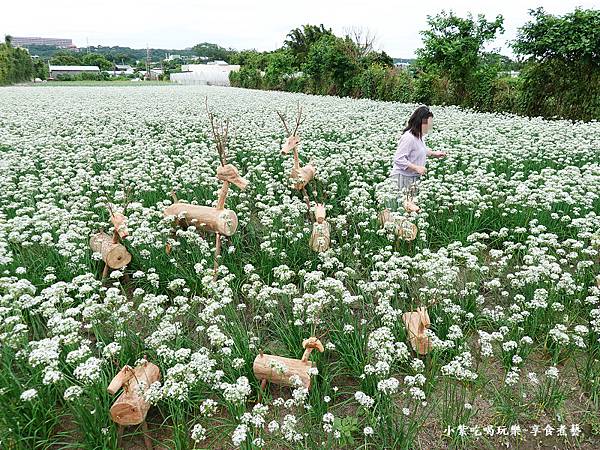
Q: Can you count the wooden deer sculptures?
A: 8